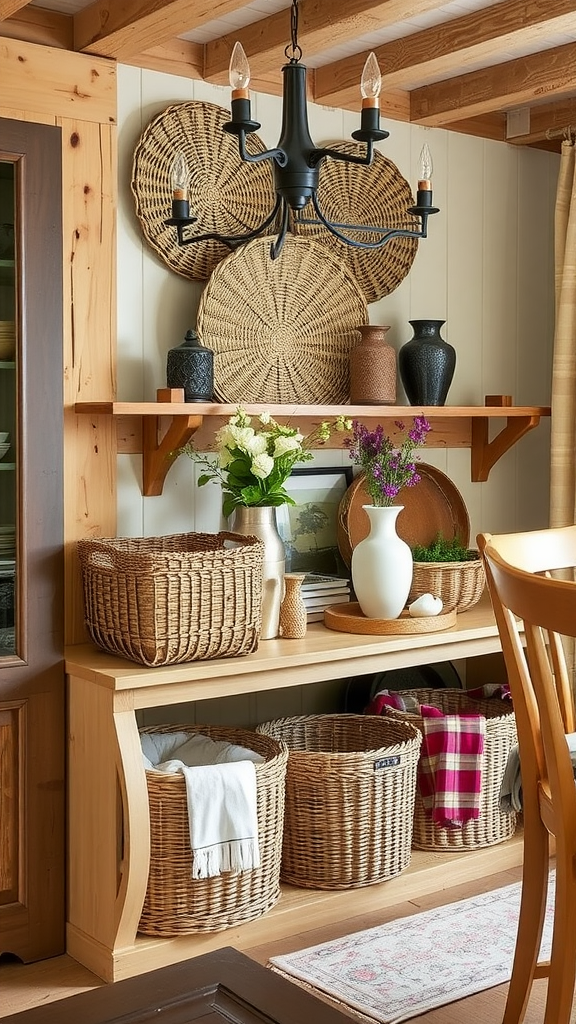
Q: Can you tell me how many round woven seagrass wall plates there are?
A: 3